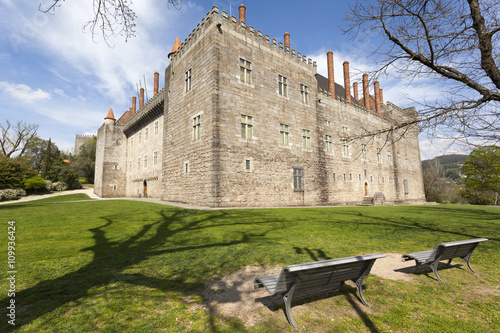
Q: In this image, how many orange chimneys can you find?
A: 11